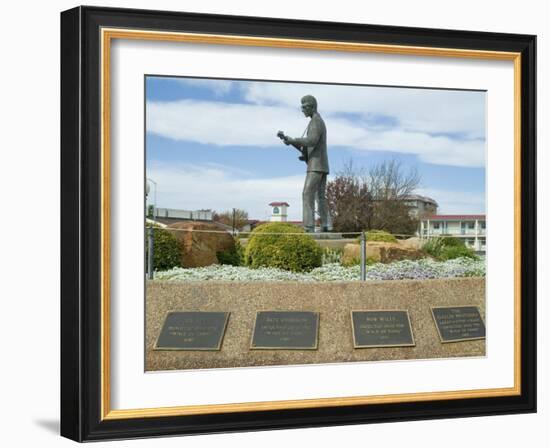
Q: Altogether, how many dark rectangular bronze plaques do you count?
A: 4